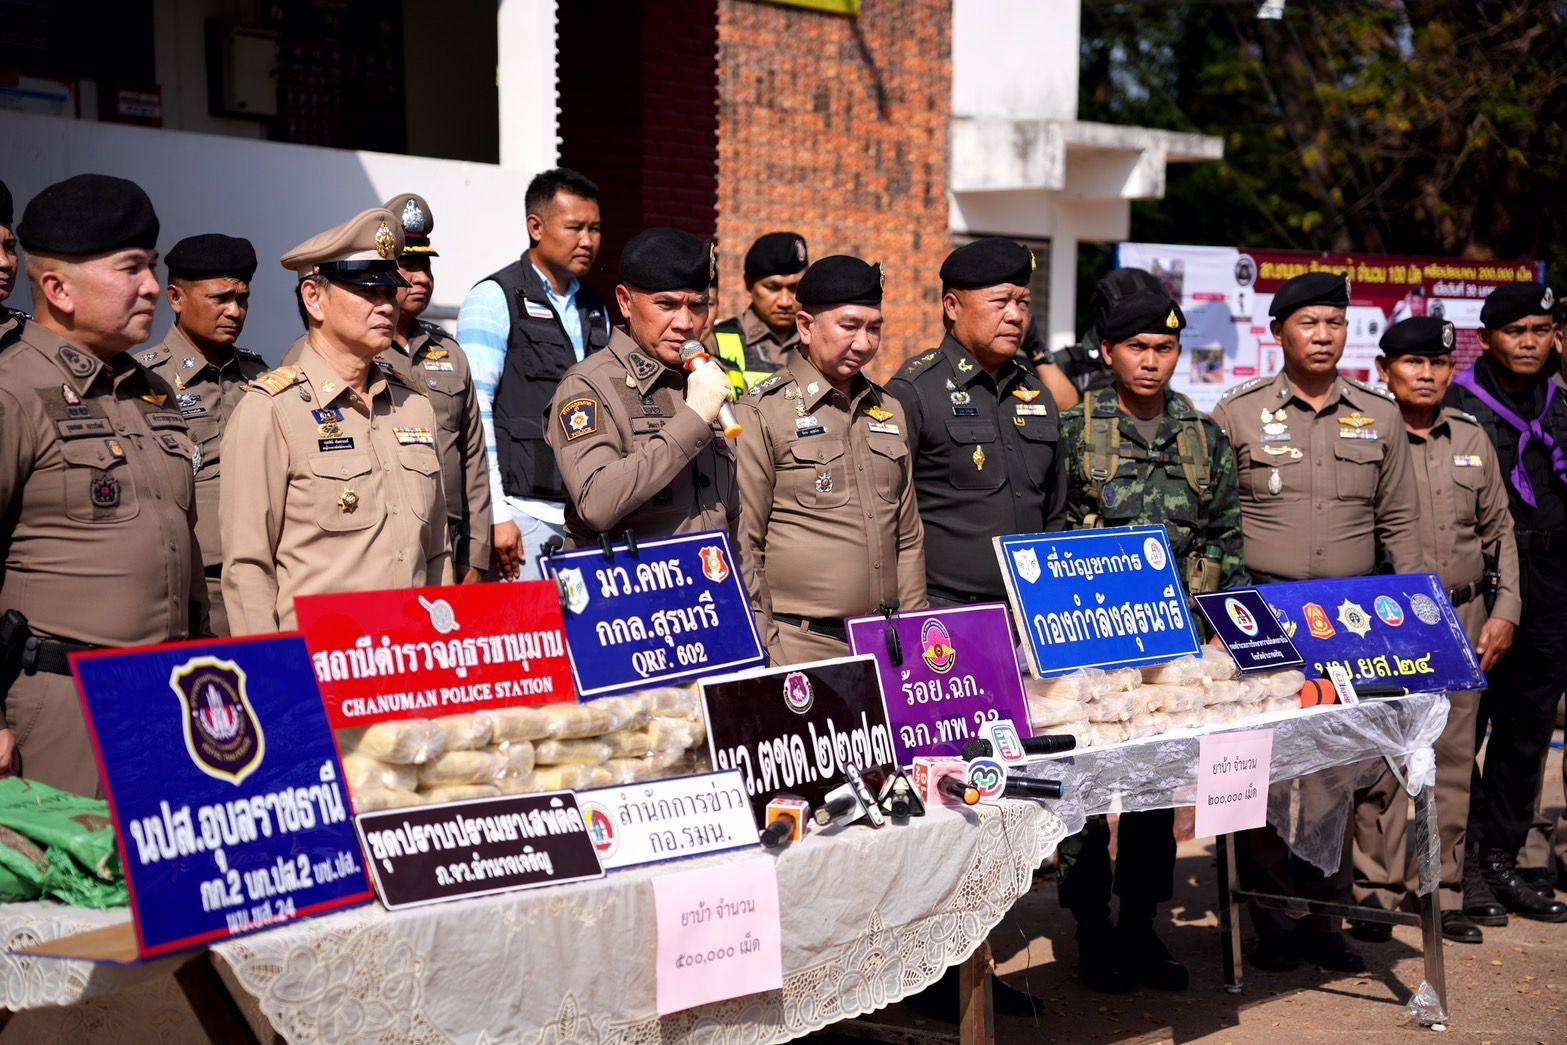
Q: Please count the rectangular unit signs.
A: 10